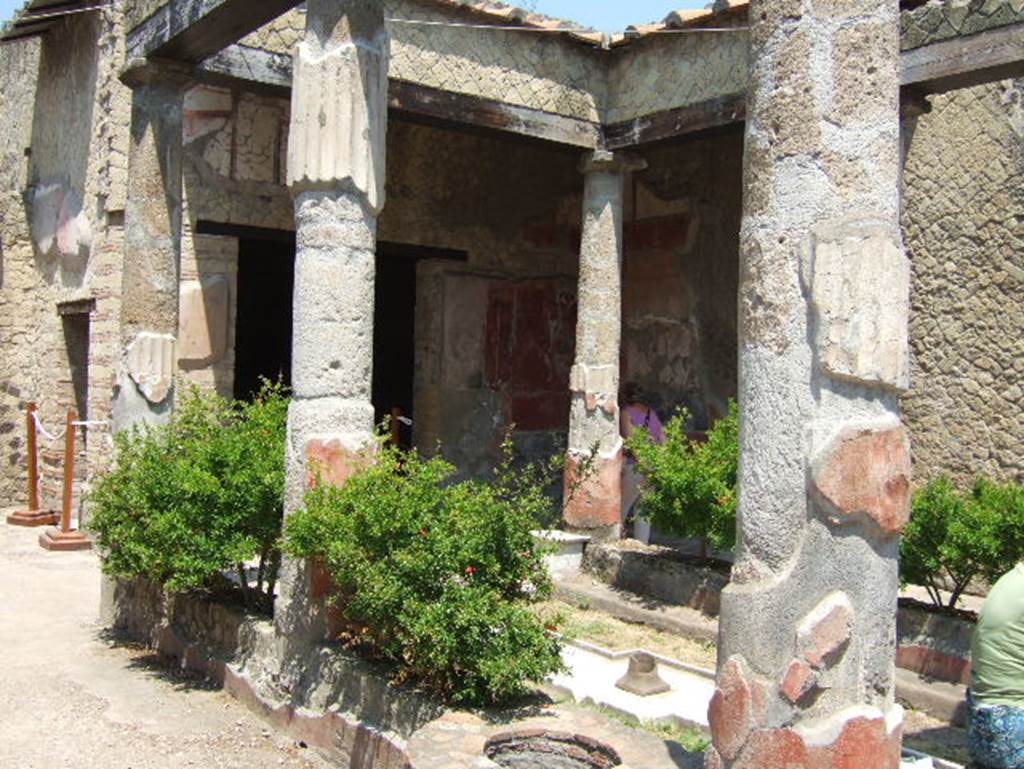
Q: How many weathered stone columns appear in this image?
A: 4